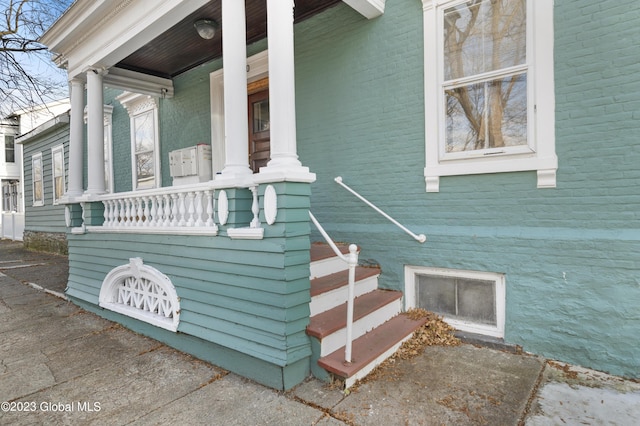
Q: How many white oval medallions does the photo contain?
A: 3